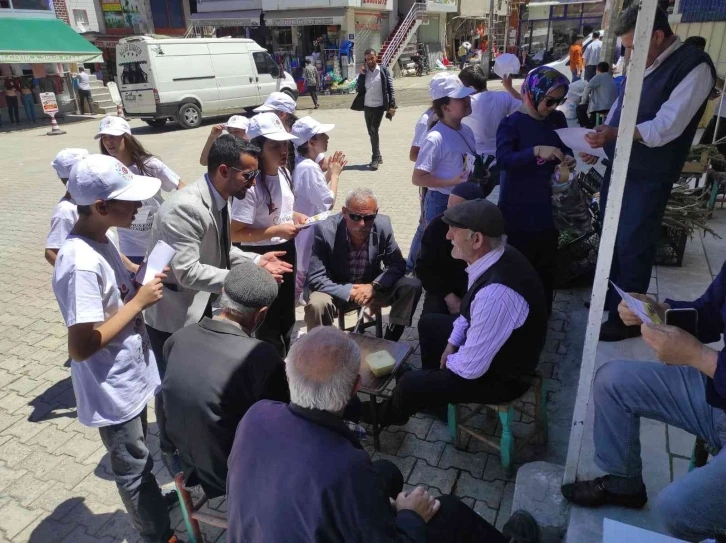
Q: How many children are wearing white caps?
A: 8